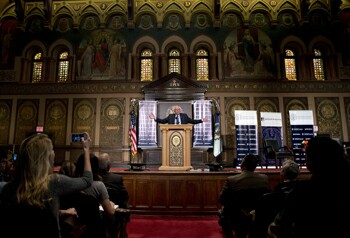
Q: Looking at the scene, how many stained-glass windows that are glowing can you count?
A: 7